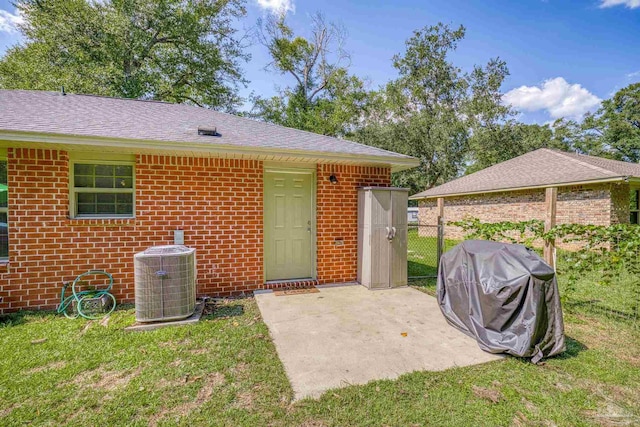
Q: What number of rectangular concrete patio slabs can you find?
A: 1